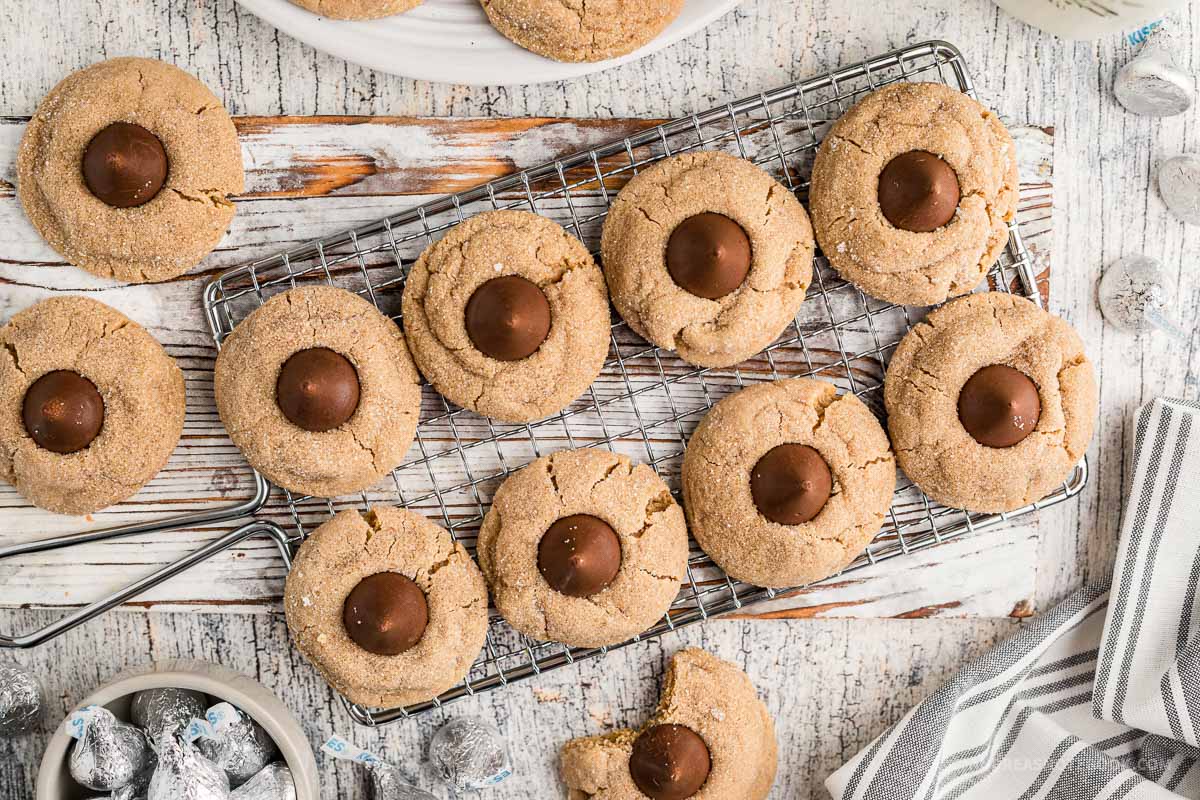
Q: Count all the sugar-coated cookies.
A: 13